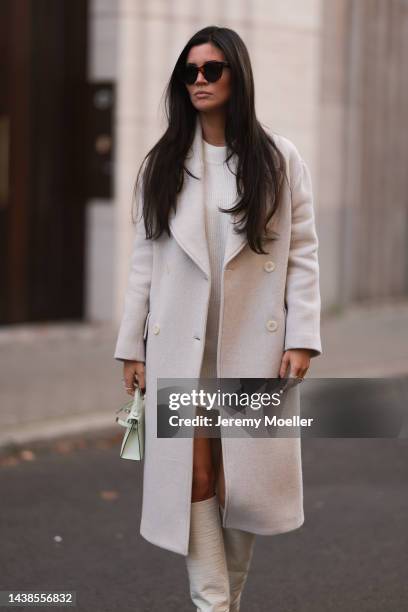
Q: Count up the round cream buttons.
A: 3